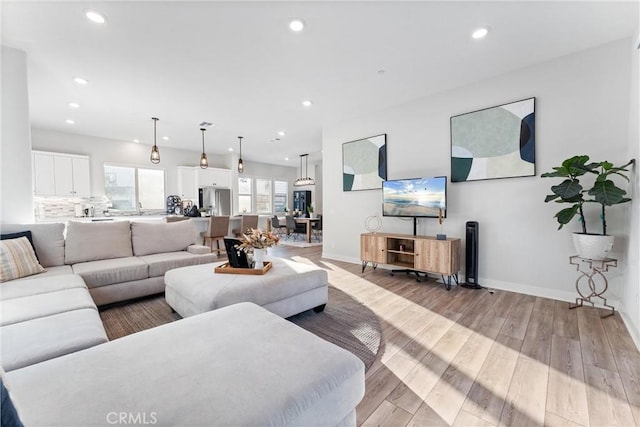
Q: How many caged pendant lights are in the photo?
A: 3